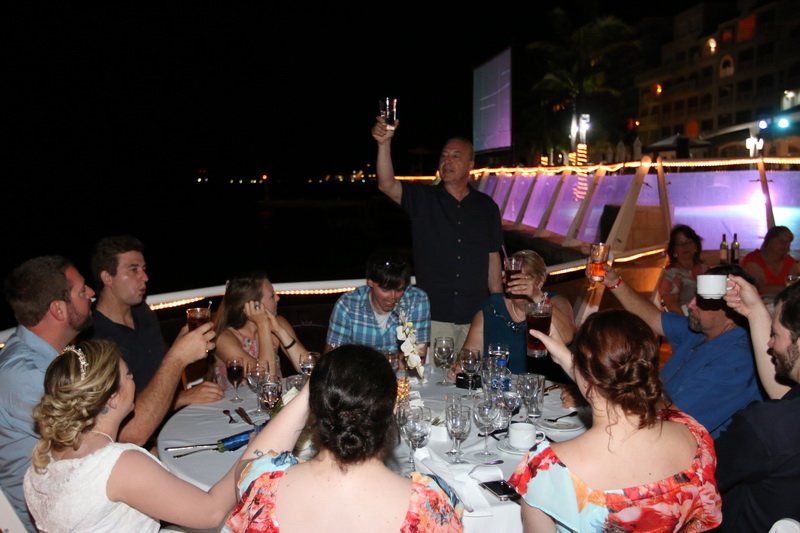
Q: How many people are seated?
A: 12